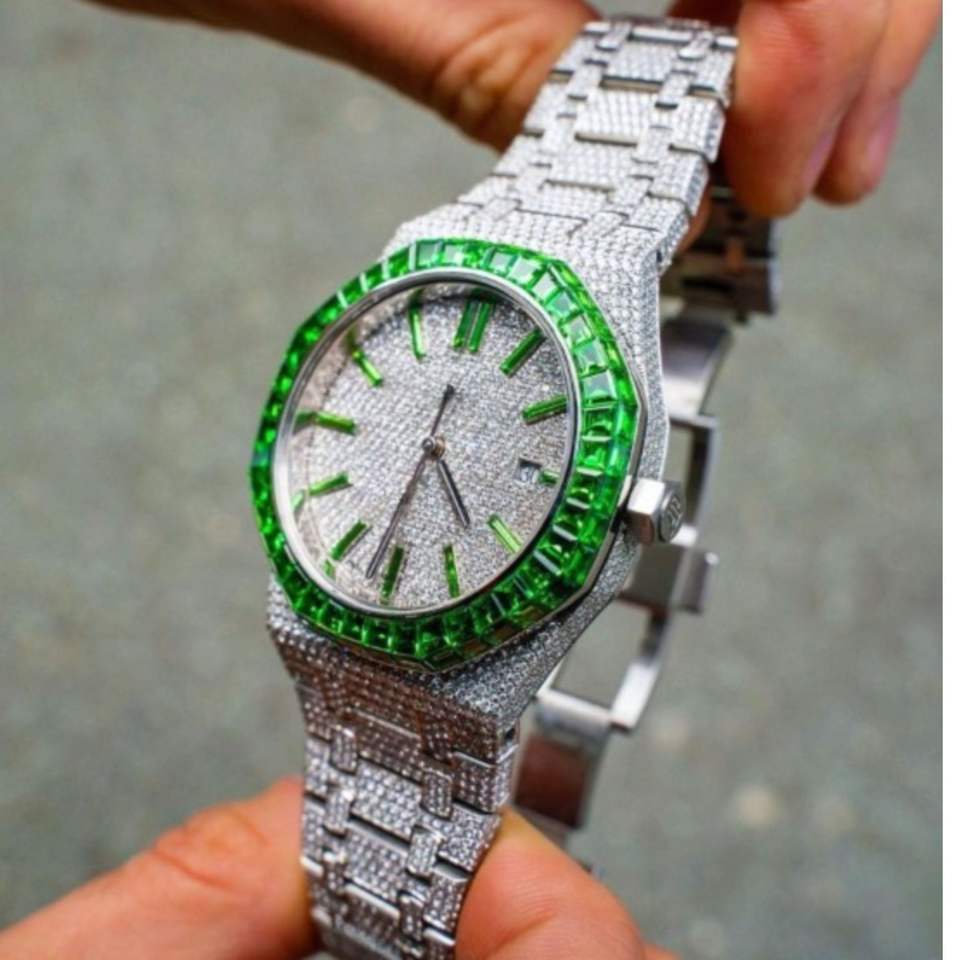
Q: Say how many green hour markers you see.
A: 12